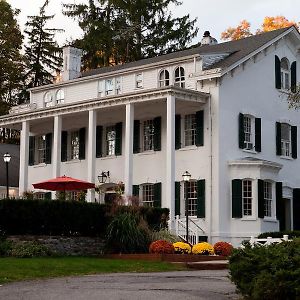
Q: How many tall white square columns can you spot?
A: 5